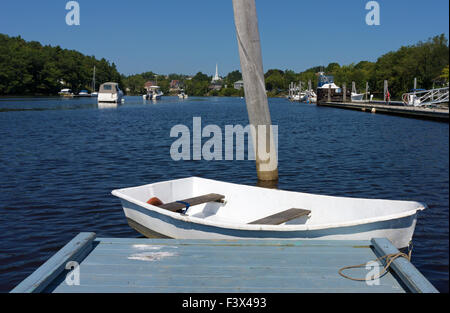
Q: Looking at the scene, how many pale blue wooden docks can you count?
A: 1